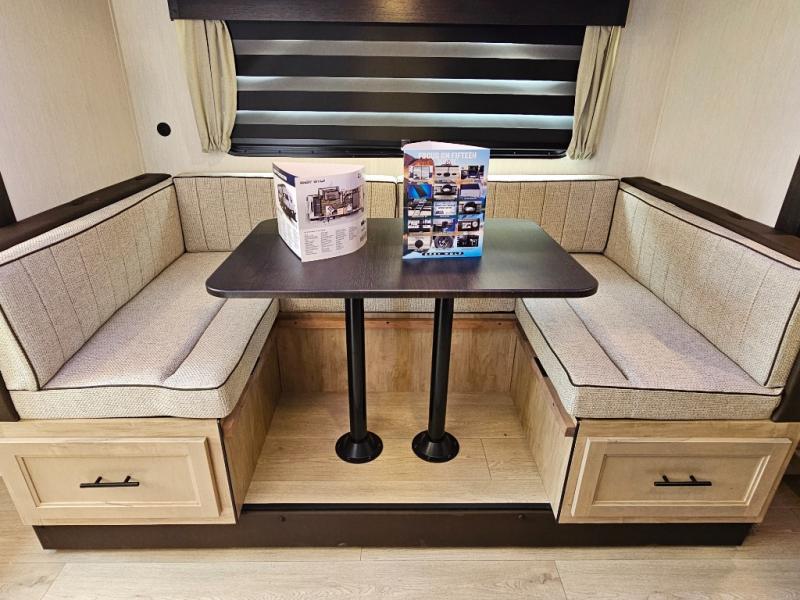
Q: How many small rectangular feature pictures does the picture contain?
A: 15